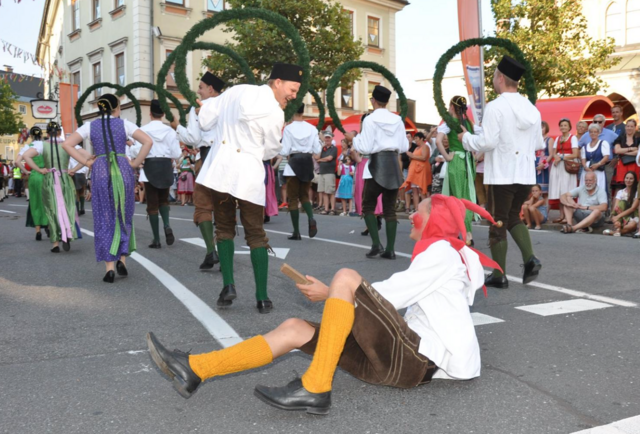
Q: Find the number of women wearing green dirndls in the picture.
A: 3